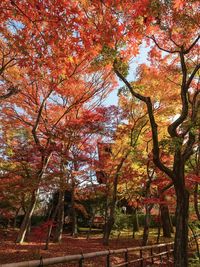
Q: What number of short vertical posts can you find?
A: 8